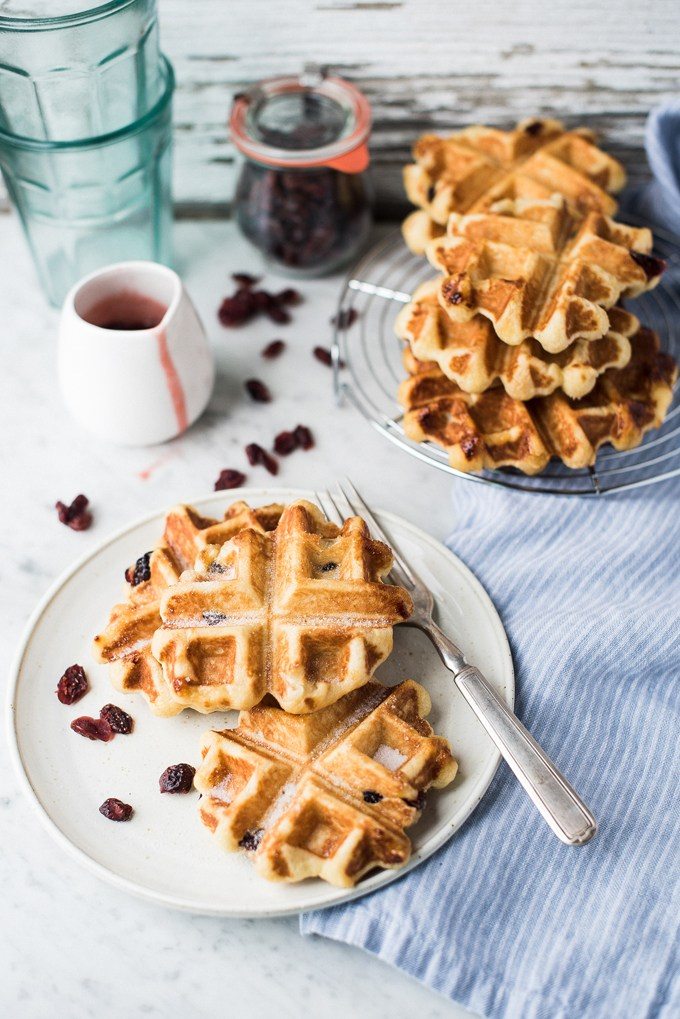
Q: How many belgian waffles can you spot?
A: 7